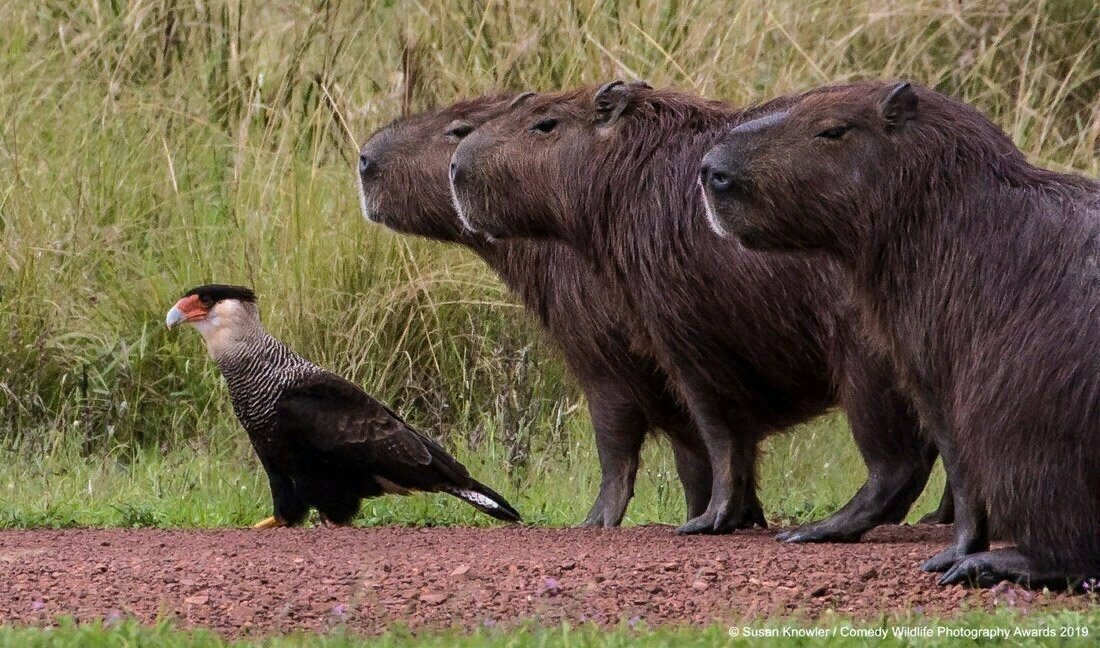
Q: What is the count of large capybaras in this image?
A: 3